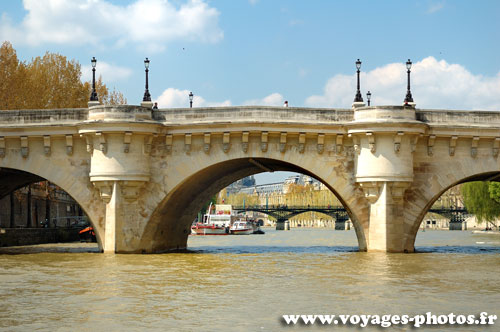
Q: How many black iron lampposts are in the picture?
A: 6